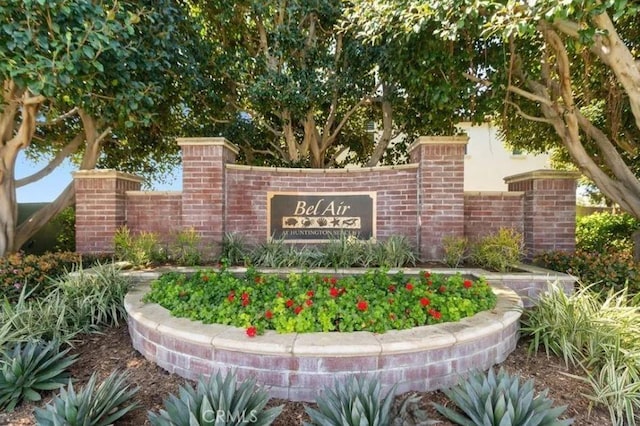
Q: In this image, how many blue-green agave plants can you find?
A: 5